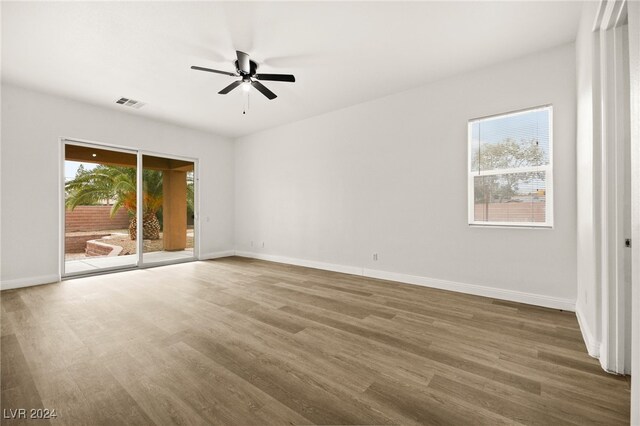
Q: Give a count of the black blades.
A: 5